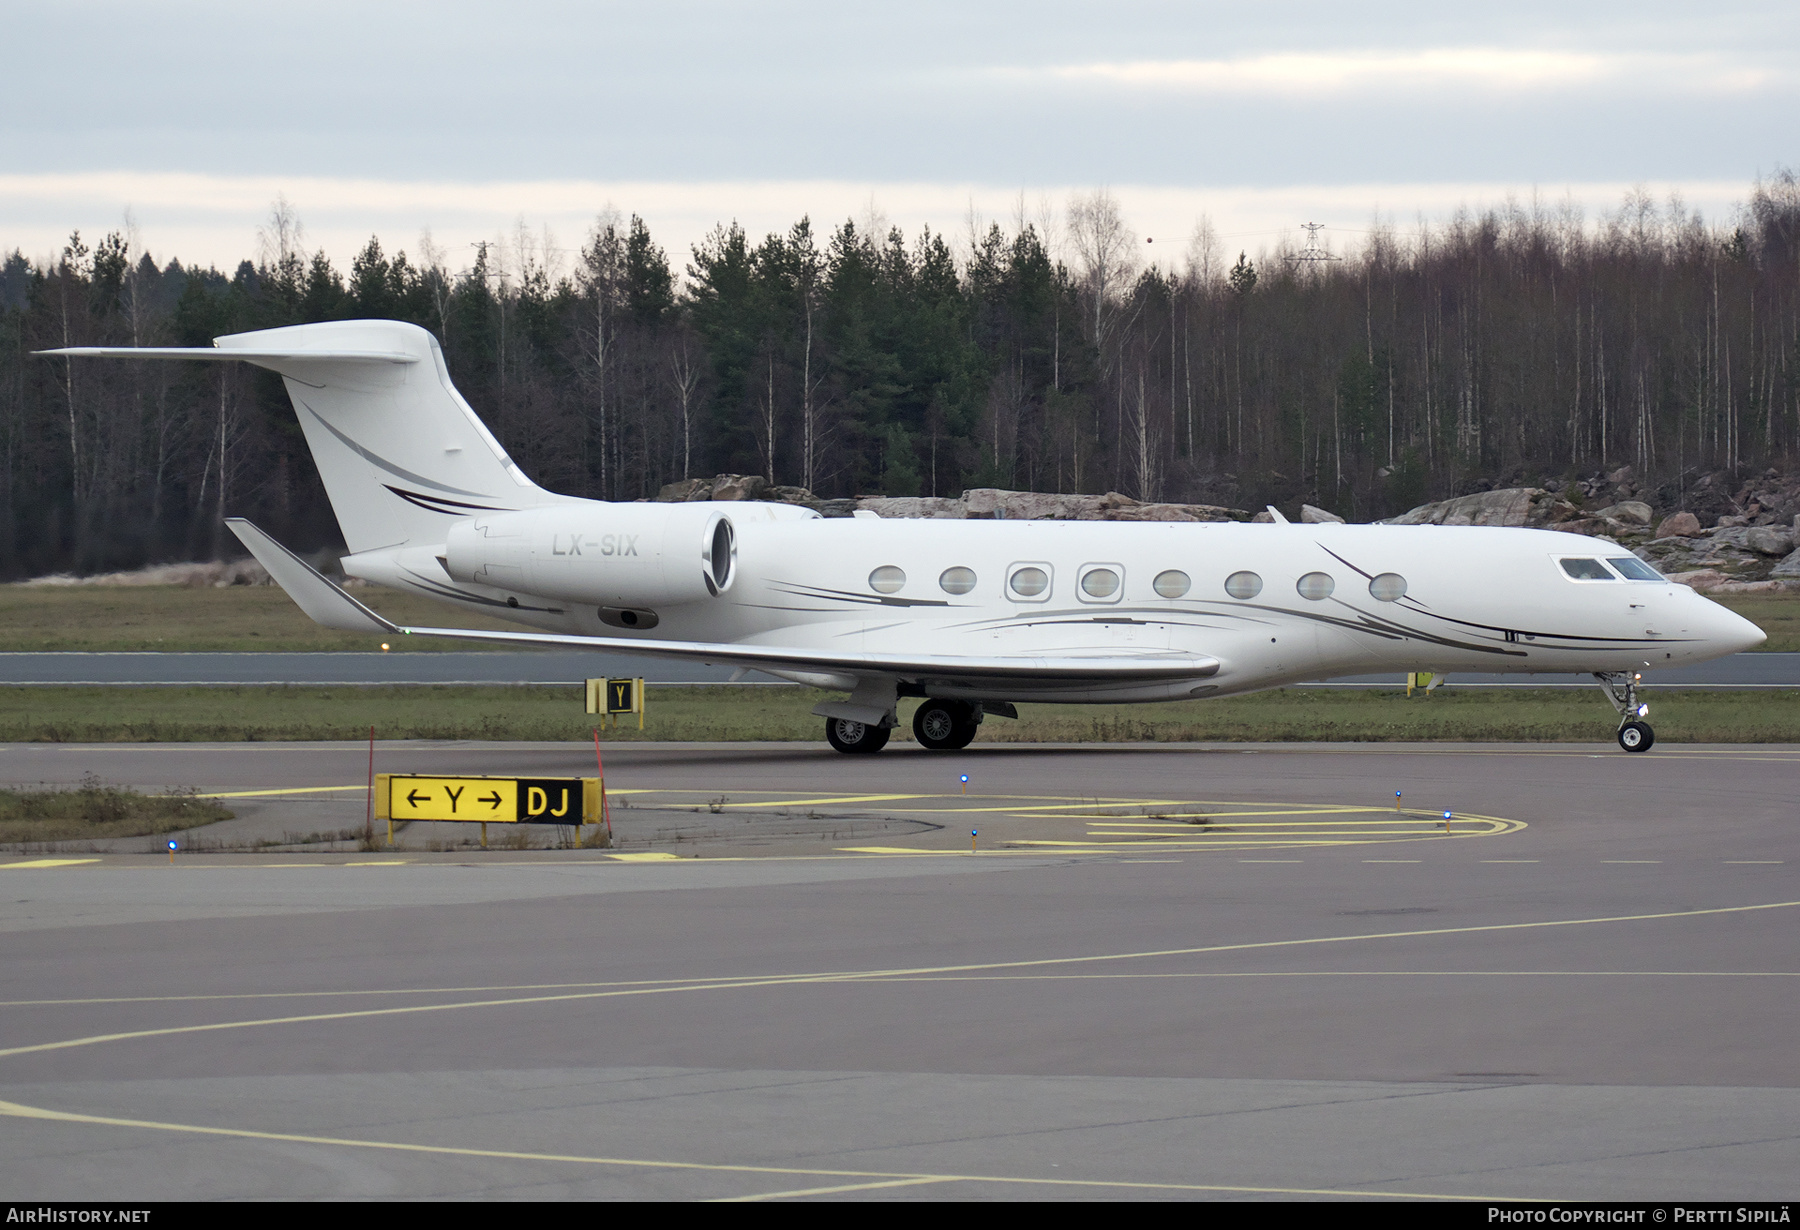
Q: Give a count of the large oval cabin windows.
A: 8